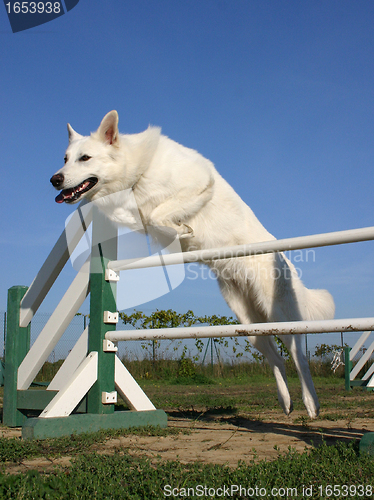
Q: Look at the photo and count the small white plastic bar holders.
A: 4